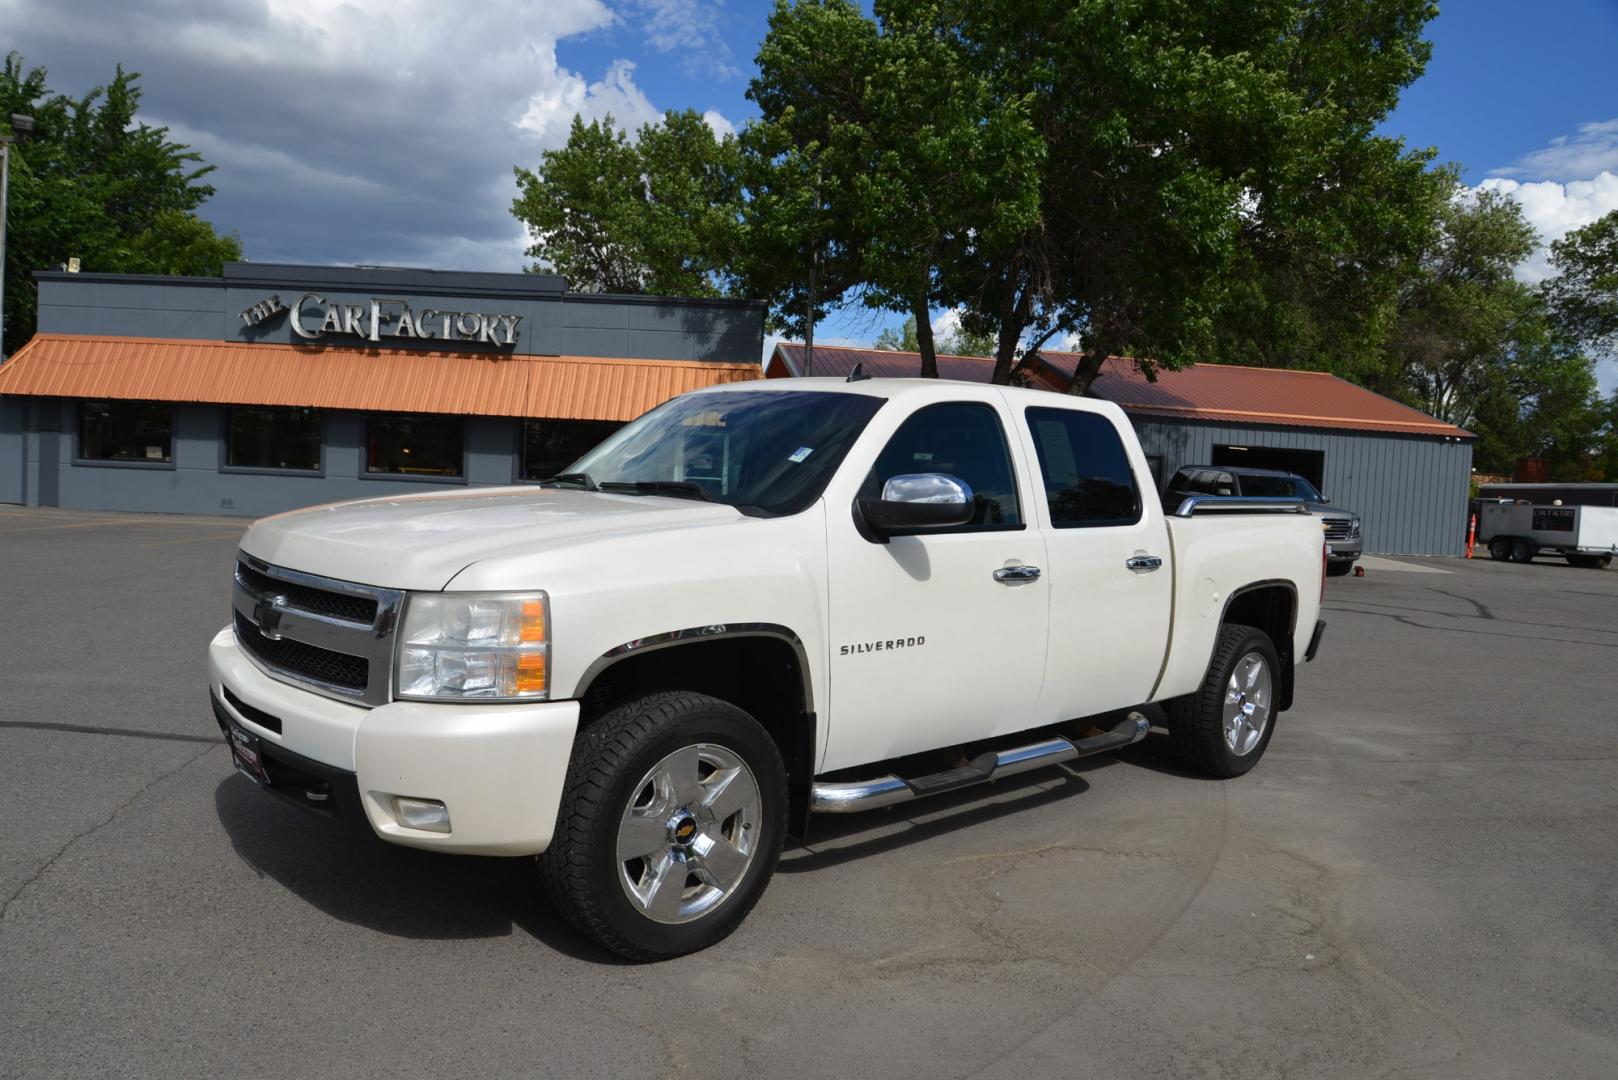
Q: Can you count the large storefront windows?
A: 4